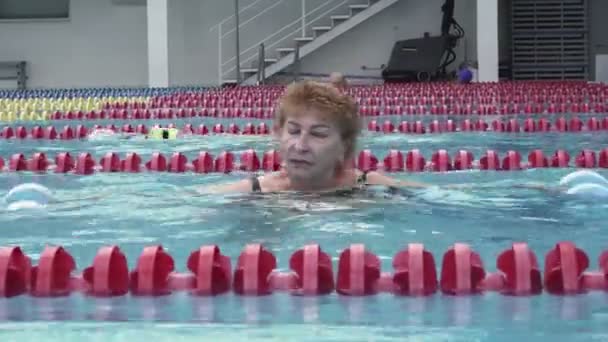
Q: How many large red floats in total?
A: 13